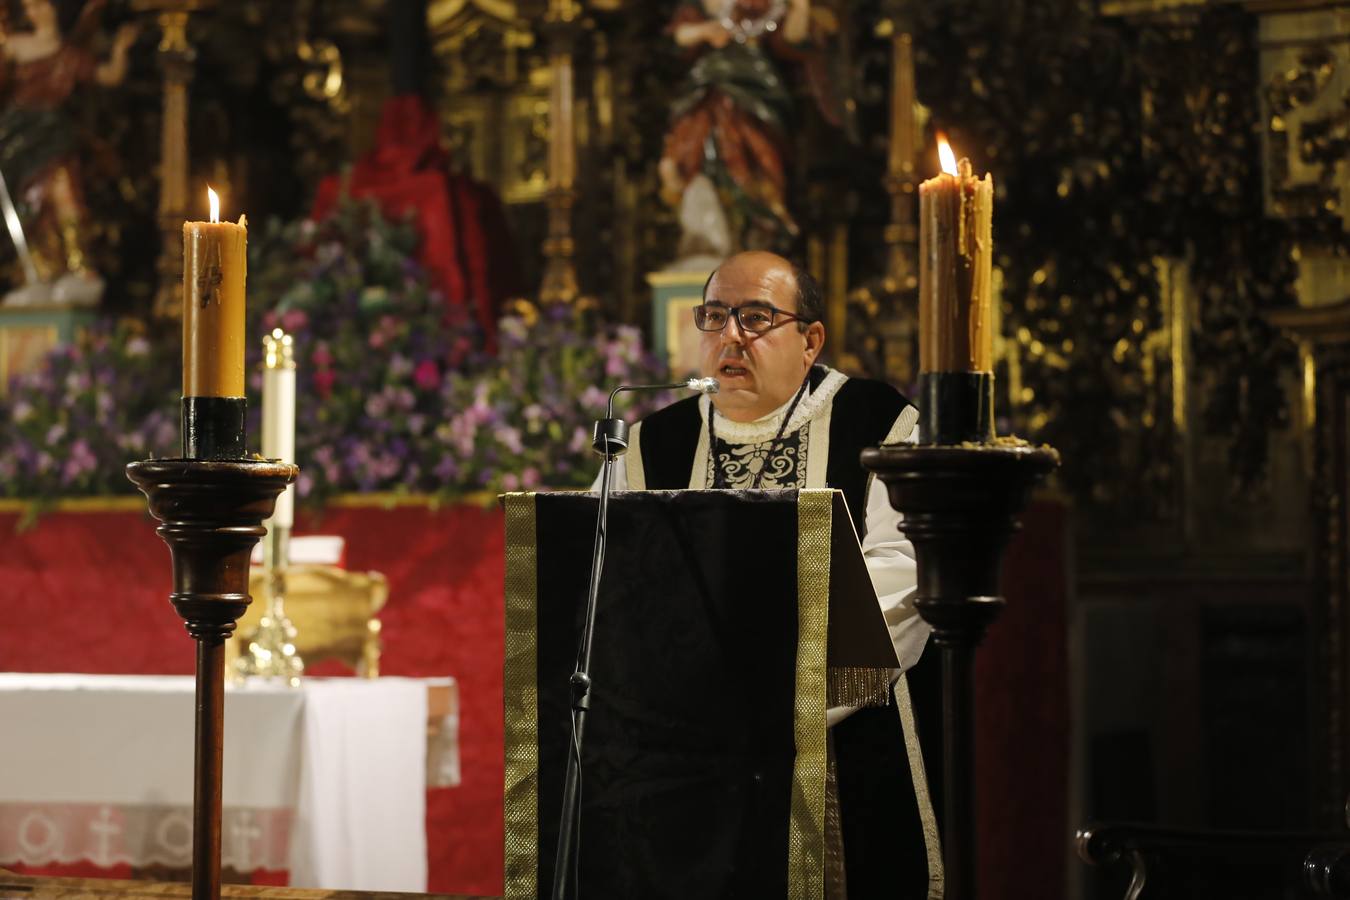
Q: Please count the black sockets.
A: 2